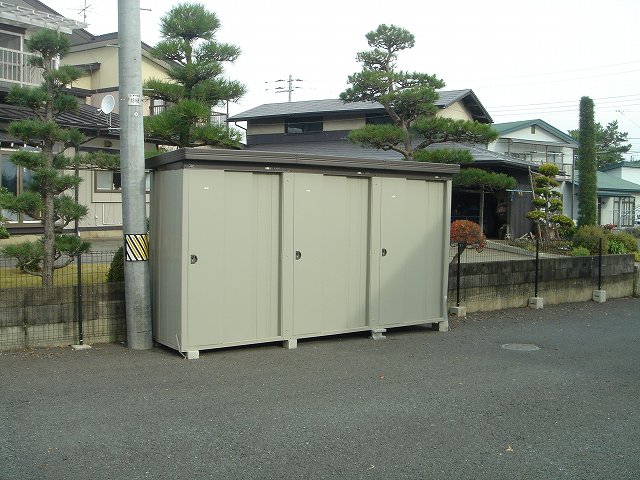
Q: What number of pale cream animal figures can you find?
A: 0